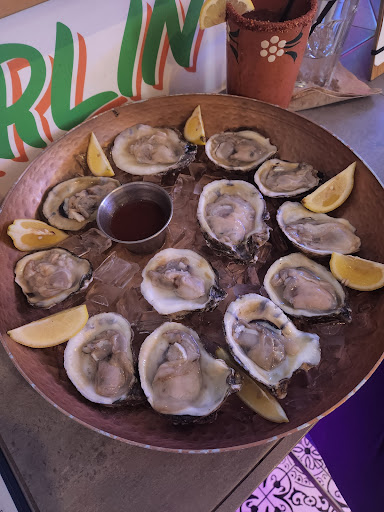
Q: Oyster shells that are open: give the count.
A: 12